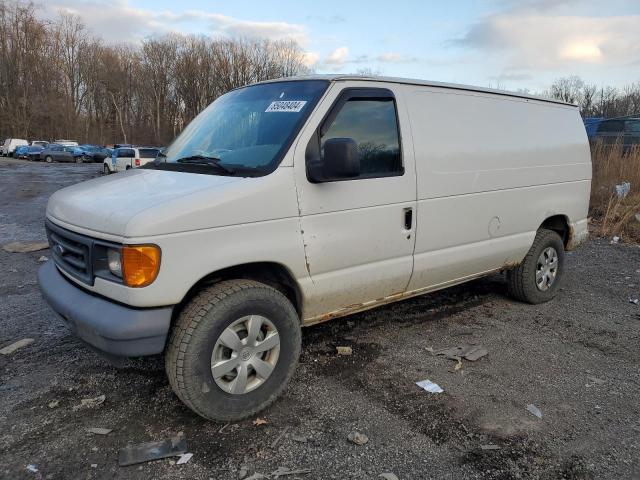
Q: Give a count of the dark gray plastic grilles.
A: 1